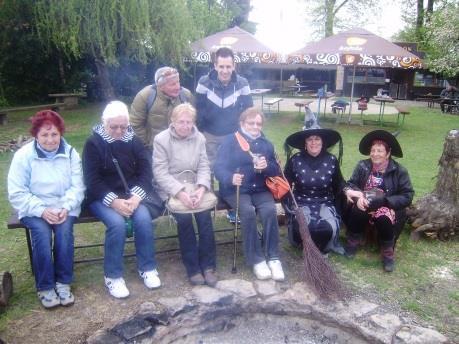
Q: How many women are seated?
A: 6